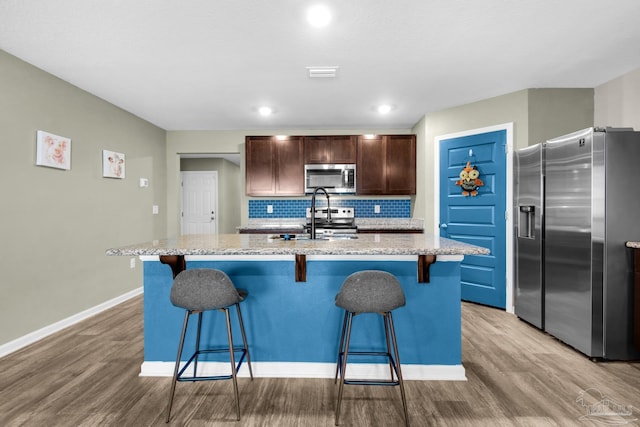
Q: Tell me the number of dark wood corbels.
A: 3